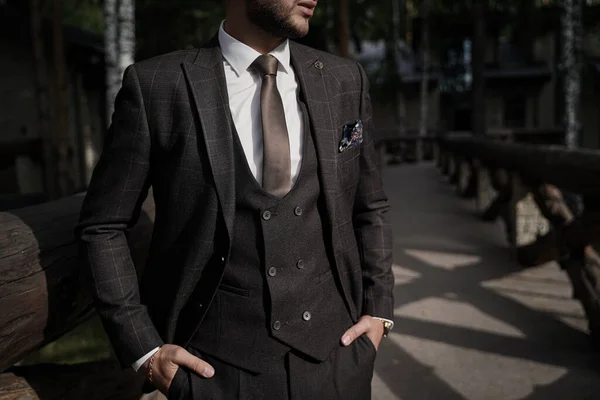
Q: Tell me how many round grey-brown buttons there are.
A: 6